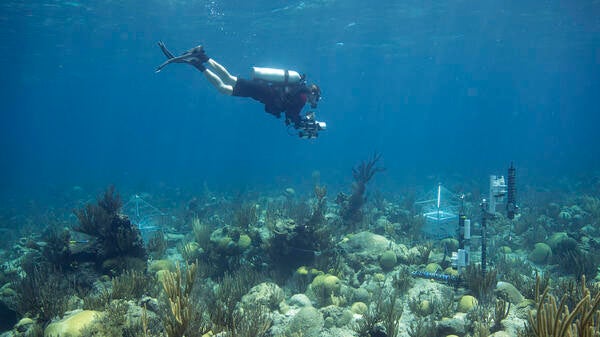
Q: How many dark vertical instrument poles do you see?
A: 3